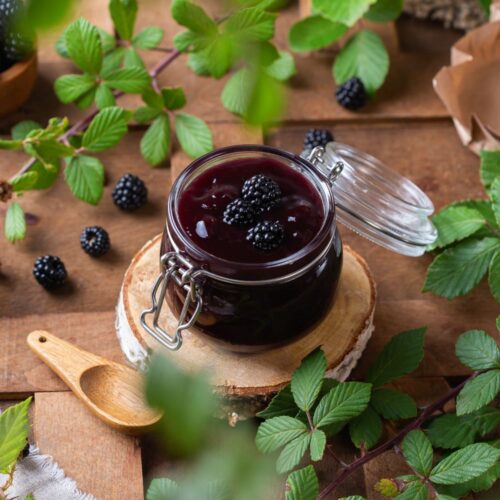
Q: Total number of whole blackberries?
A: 8